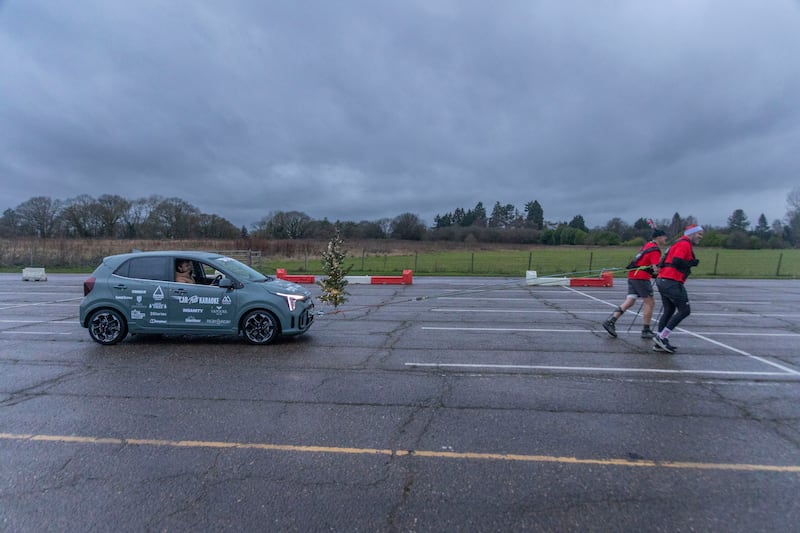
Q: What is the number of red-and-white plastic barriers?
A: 2